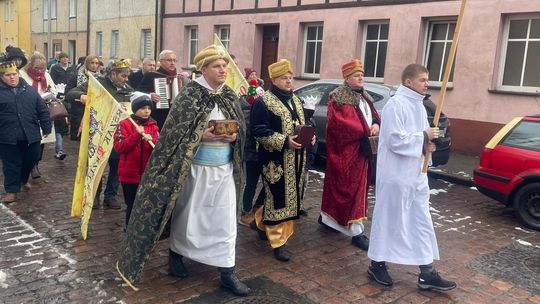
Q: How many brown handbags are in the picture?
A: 1